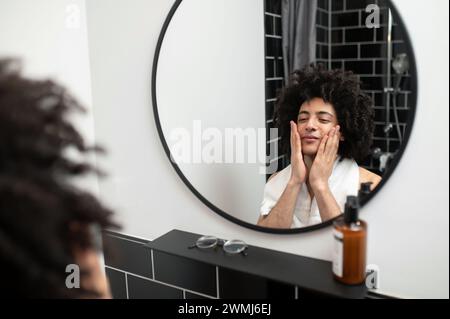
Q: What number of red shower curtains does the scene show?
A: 0